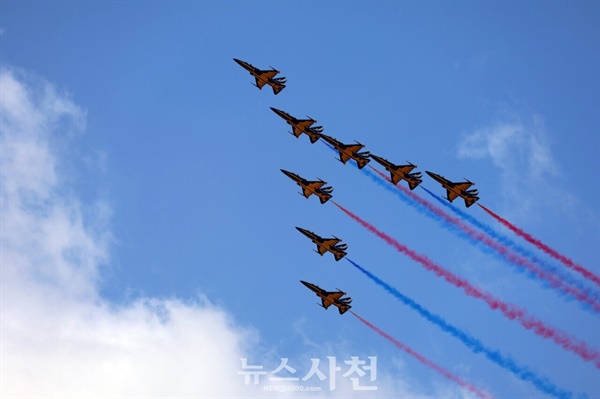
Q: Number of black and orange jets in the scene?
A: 8